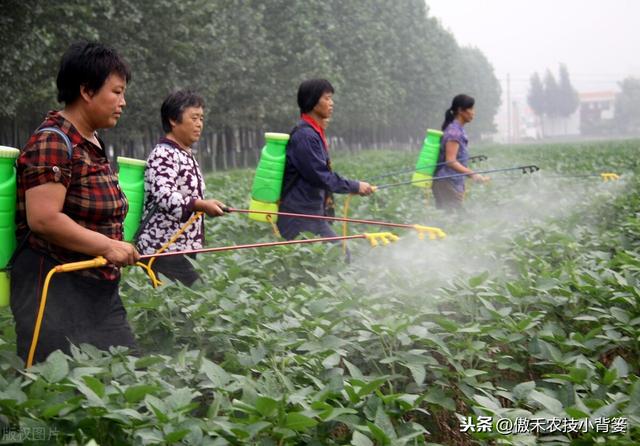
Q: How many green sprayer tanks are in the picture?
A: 4